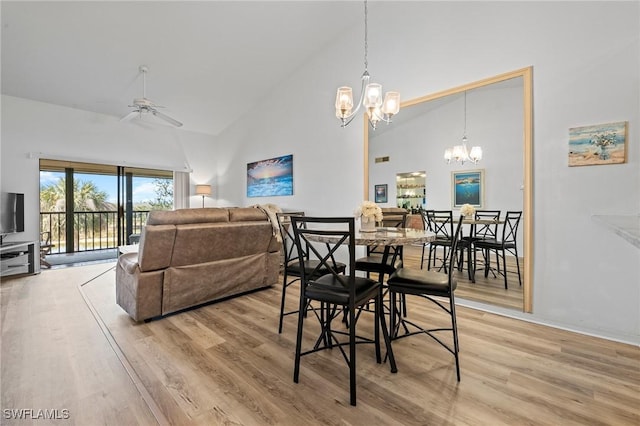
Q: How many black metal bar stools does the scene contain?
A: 4